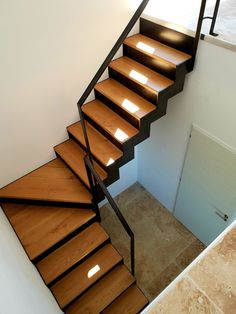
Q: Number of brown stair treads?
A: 12